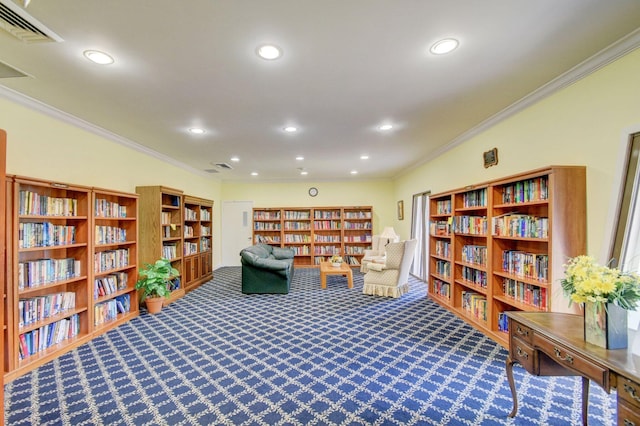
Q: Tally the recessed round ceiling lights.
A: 12